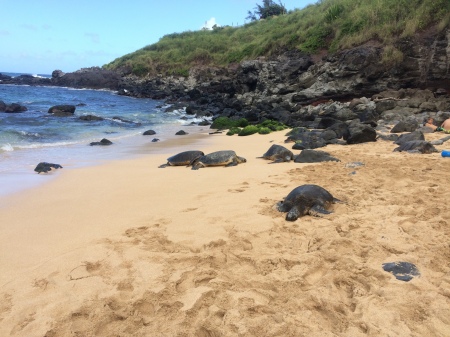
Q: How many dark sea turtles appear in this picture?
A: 4